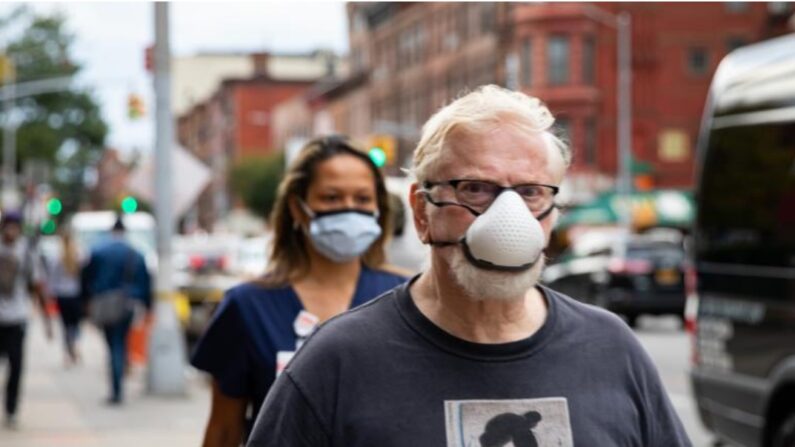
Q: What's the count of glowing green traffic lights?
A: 4